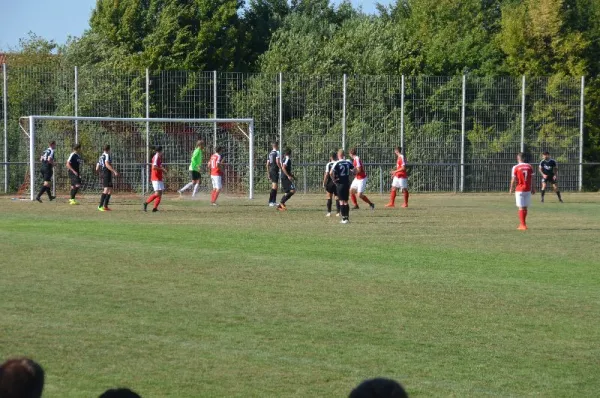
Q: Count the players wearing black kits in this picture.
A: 8